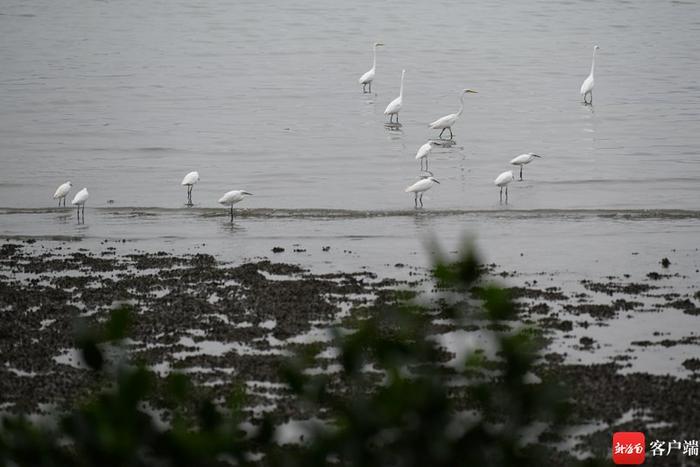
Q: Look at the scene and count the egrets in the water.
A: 12